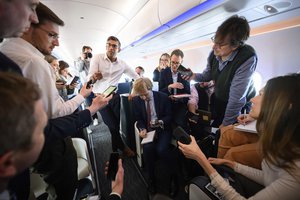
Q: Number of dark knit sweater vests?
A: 1